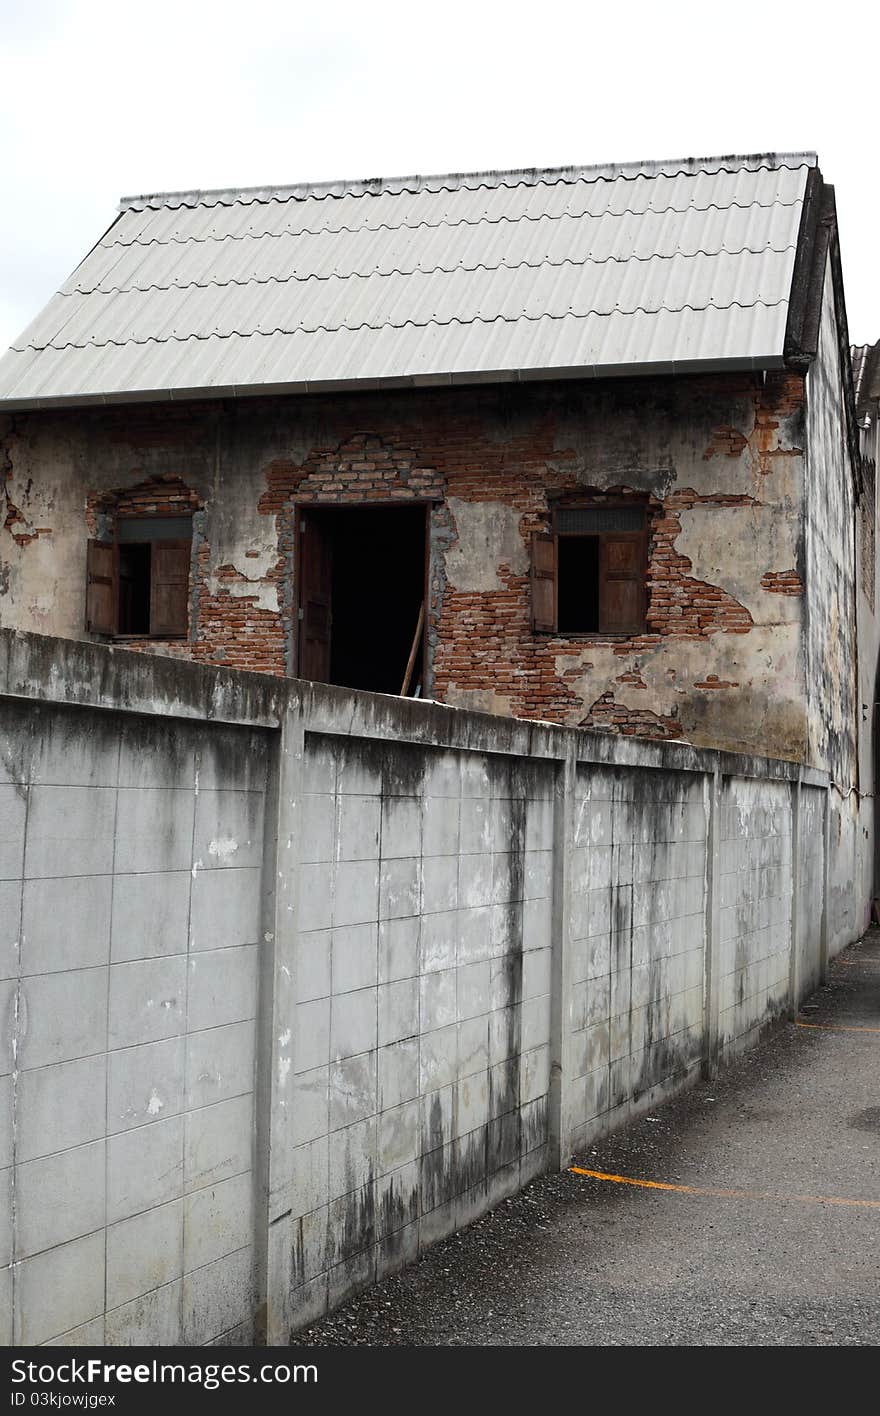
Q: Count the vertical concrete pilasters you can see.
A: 5